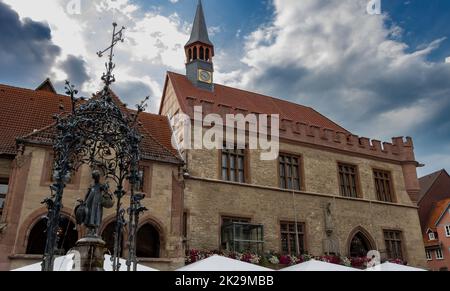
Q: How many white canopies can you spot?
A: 4